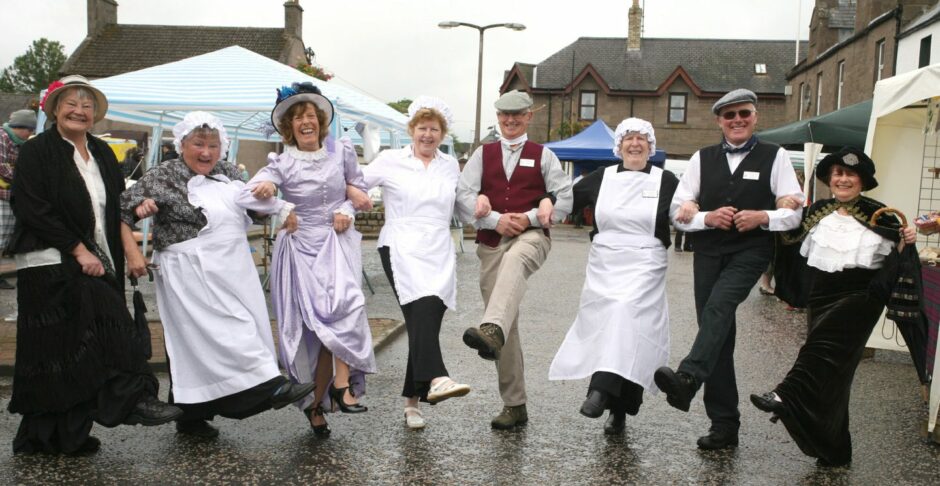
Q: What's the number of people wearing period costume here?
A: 8